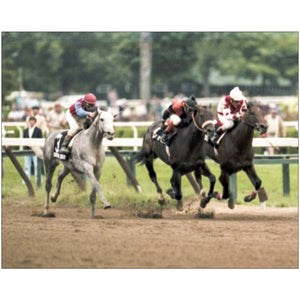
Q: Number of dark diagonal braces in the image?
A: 4